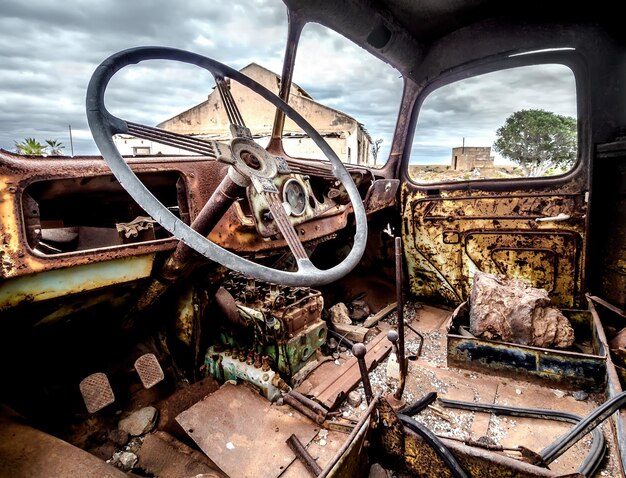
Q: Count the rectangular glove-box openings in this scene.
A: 1